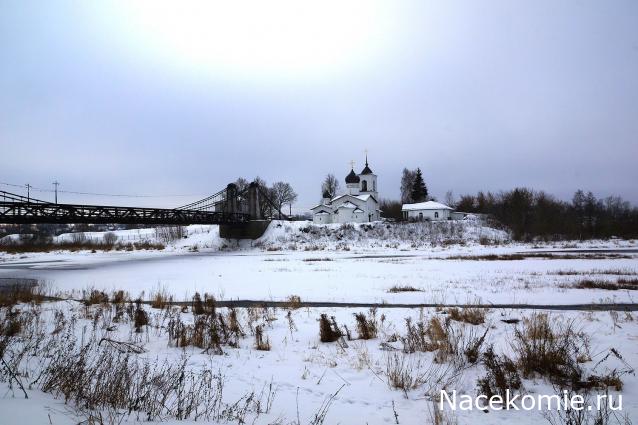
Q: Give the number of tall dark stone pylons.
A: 2